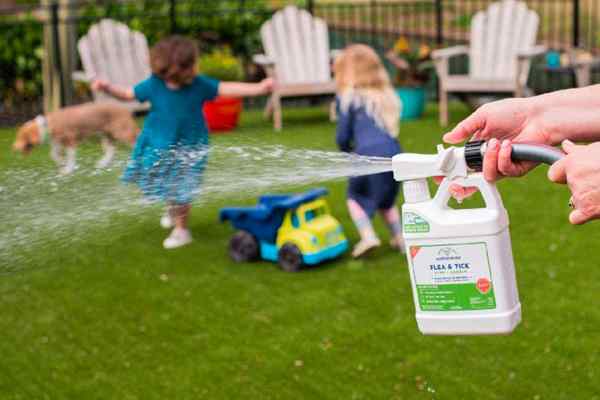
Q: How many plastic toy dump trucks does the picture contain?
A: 1